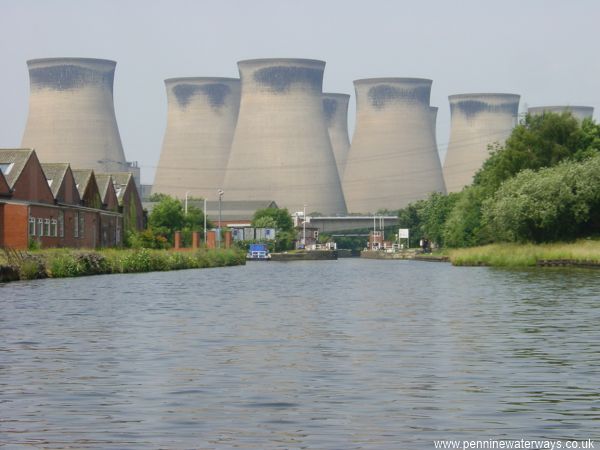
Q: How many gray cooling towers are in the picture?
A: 8